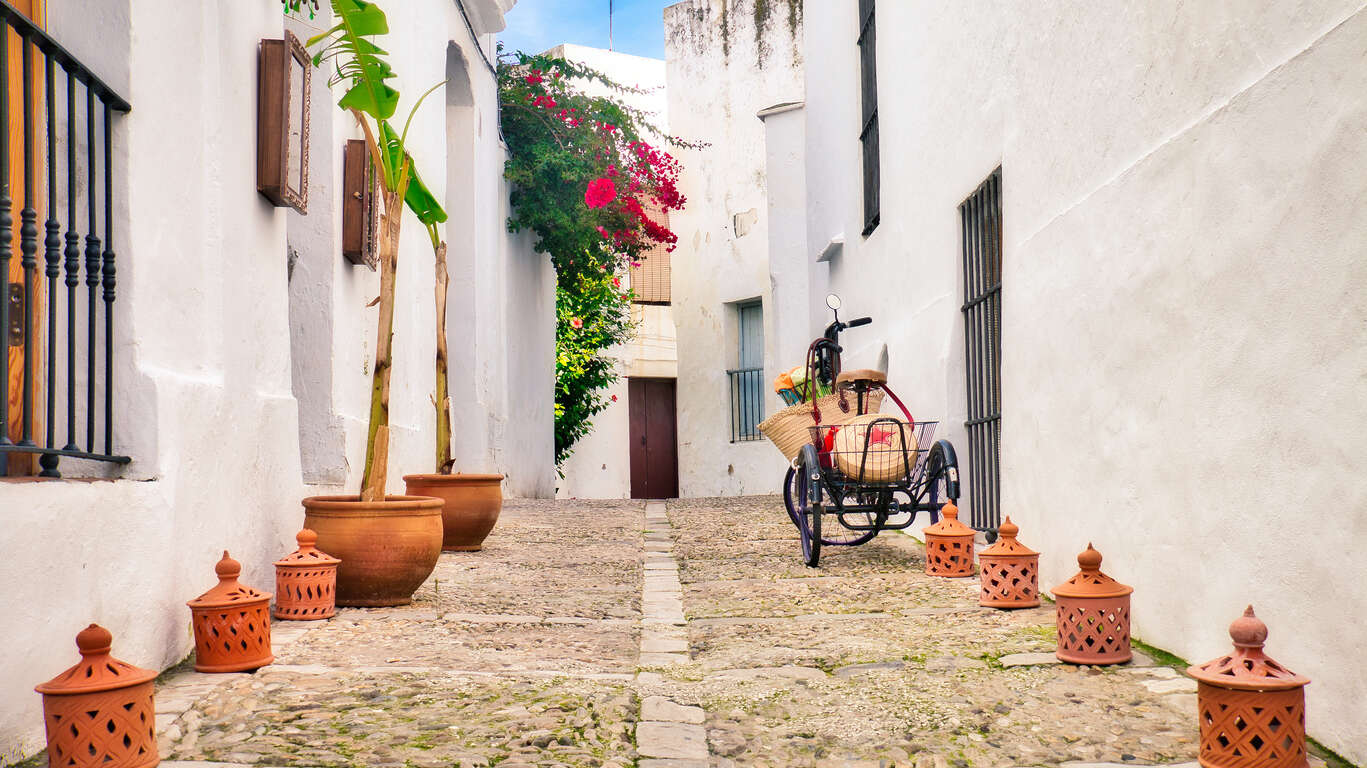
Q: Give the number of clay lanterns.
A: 7